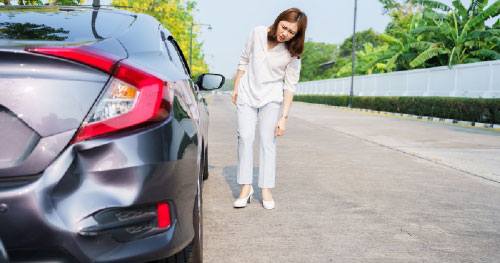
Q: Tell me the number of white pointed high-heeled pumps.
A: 2